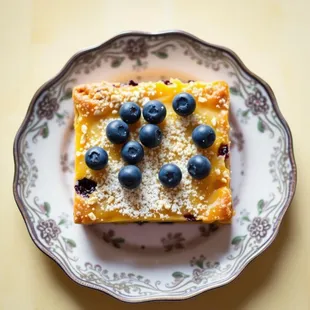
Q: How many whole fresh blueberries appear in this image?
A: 11